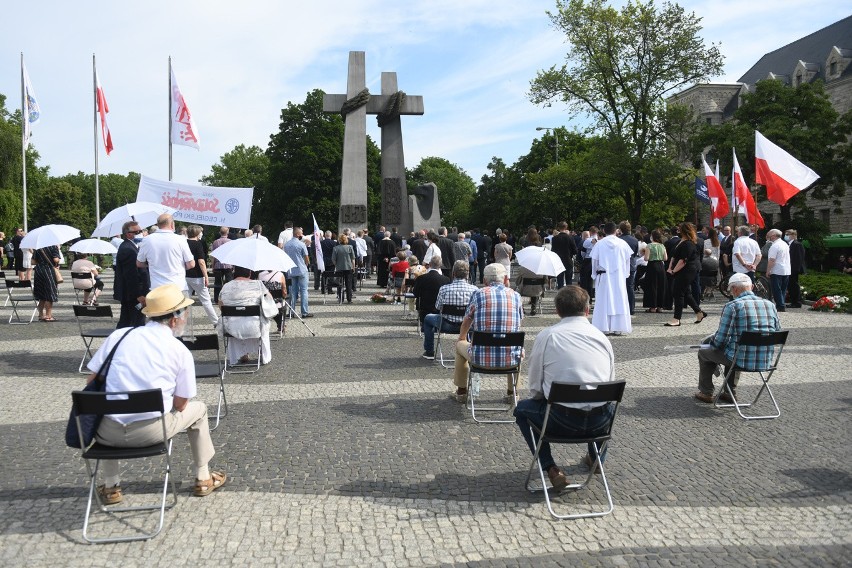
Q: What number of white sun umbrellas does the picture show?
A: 5